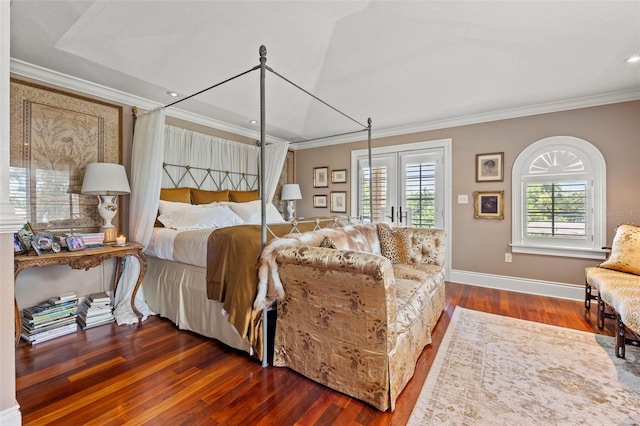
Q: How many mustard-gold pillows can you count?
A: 3